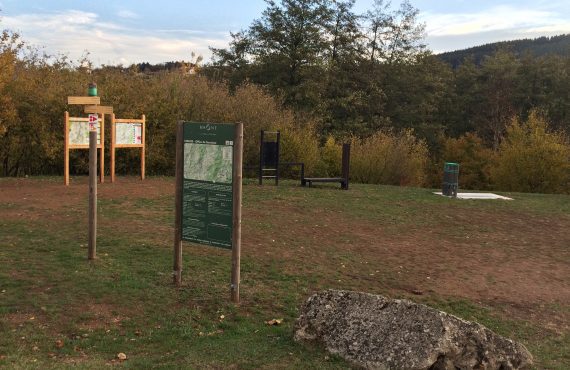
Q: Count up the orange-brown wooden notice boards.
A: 2